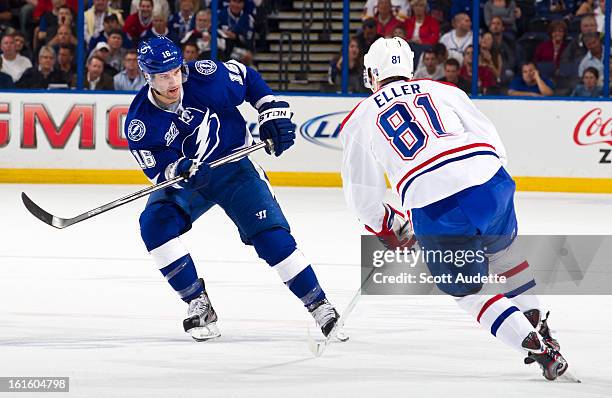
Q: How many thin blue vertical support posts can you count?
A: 5